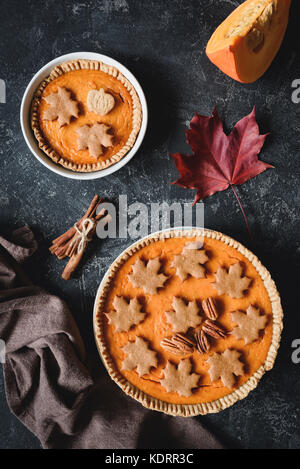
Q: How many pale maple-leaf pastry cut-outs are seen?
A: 11